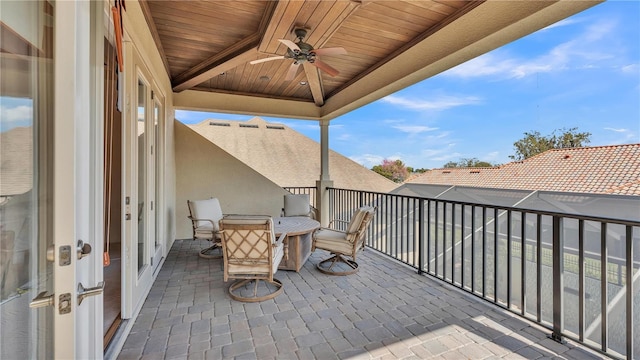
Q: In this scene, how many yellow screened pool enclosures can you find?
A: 0